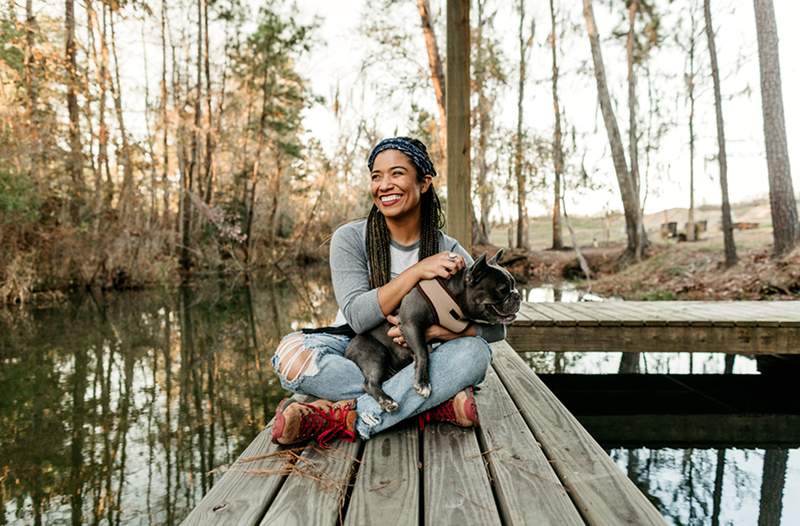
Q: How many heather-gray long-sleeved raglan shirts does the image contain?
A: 1